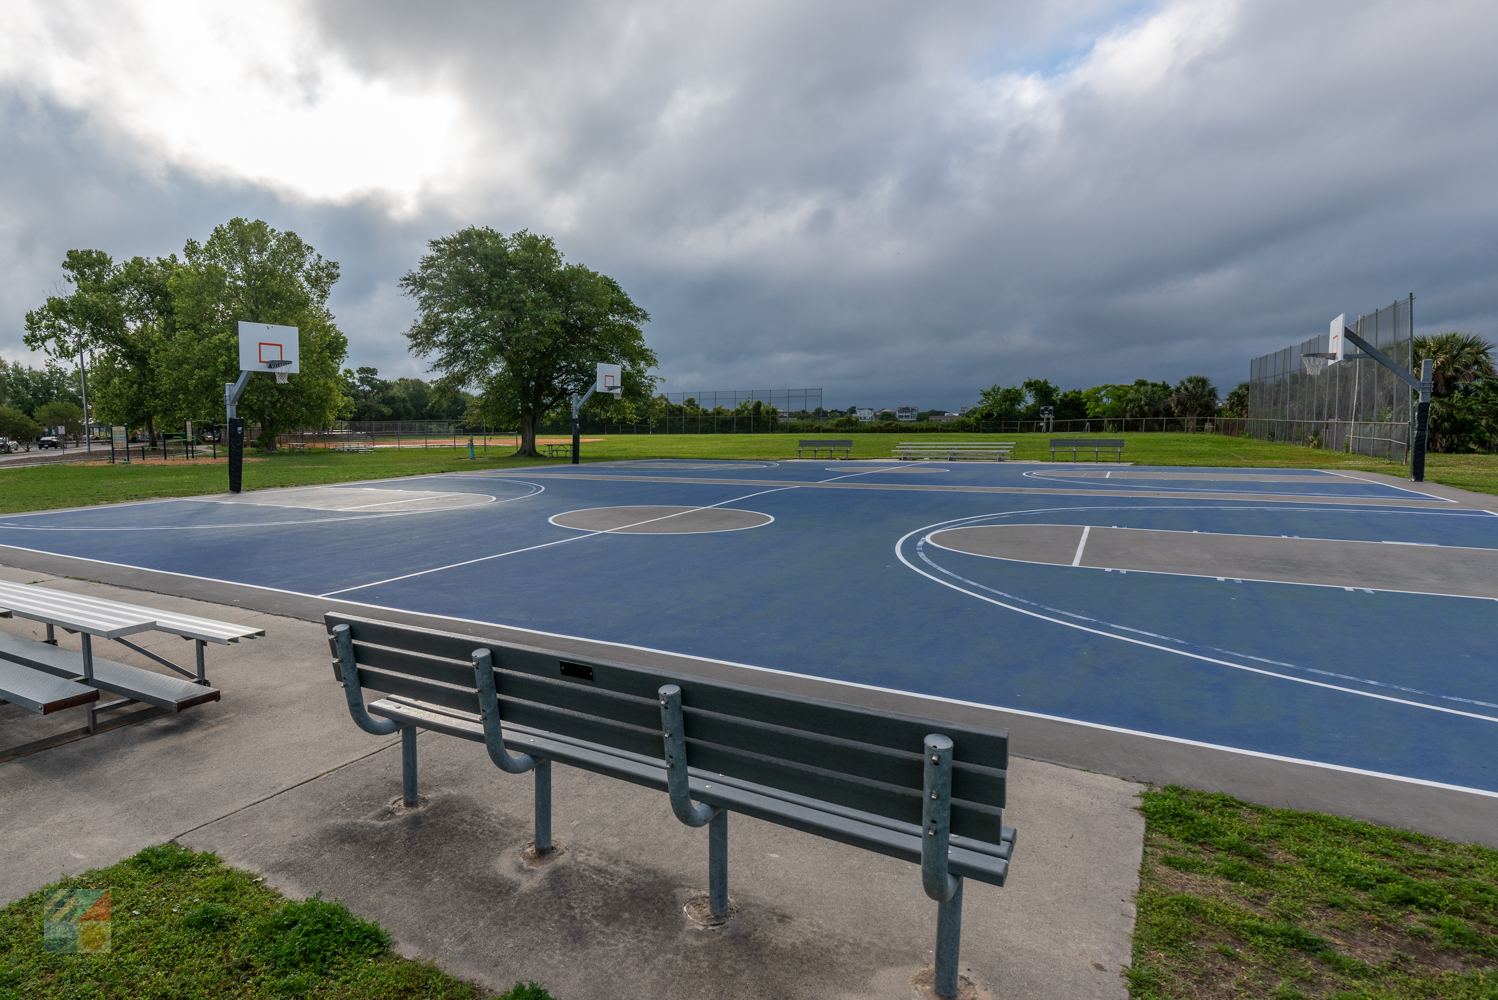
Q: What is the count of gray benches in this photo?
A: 3